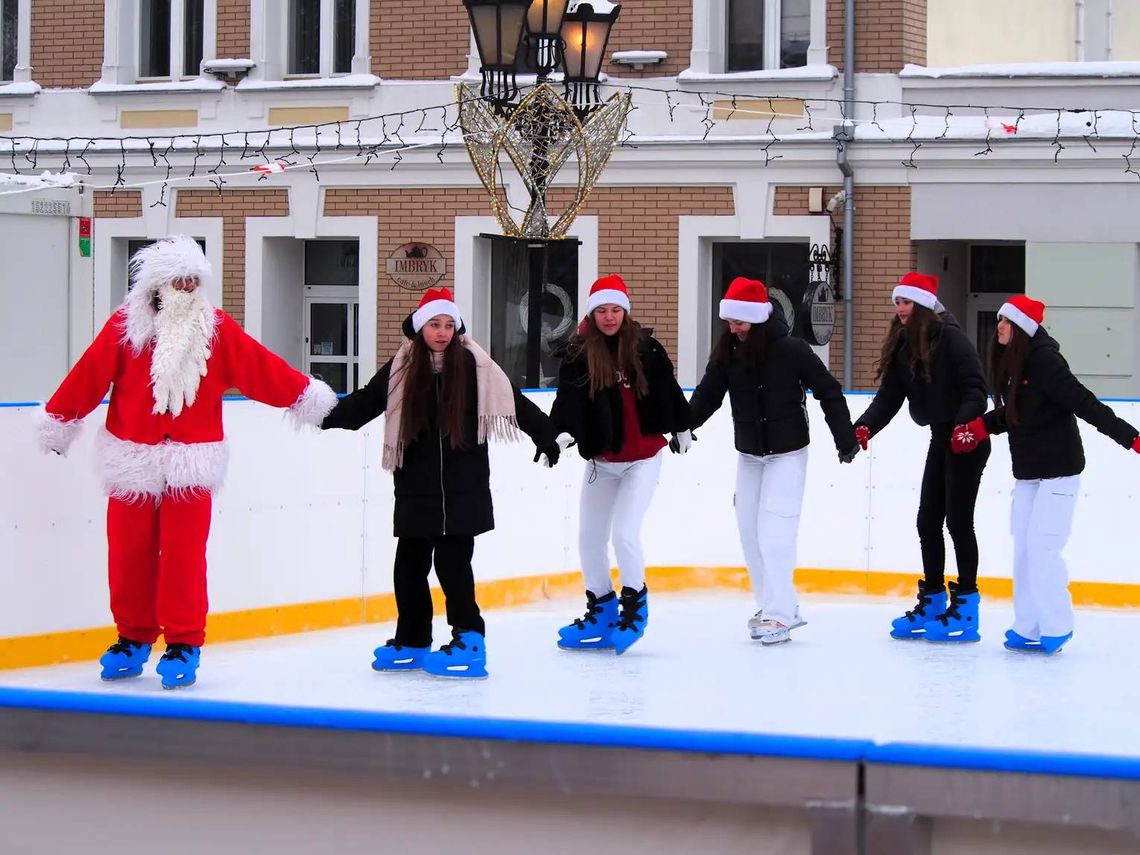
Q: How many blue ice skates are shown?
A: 10